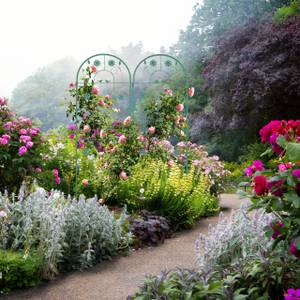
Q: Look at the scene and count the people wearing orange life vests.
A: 0